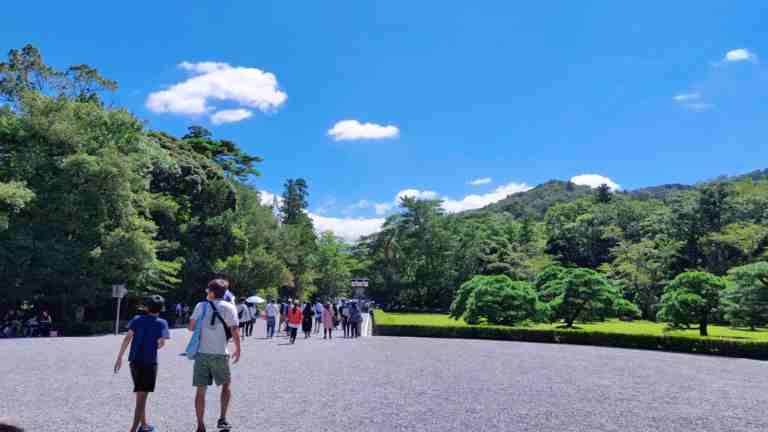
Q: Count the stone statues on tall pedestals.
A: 0